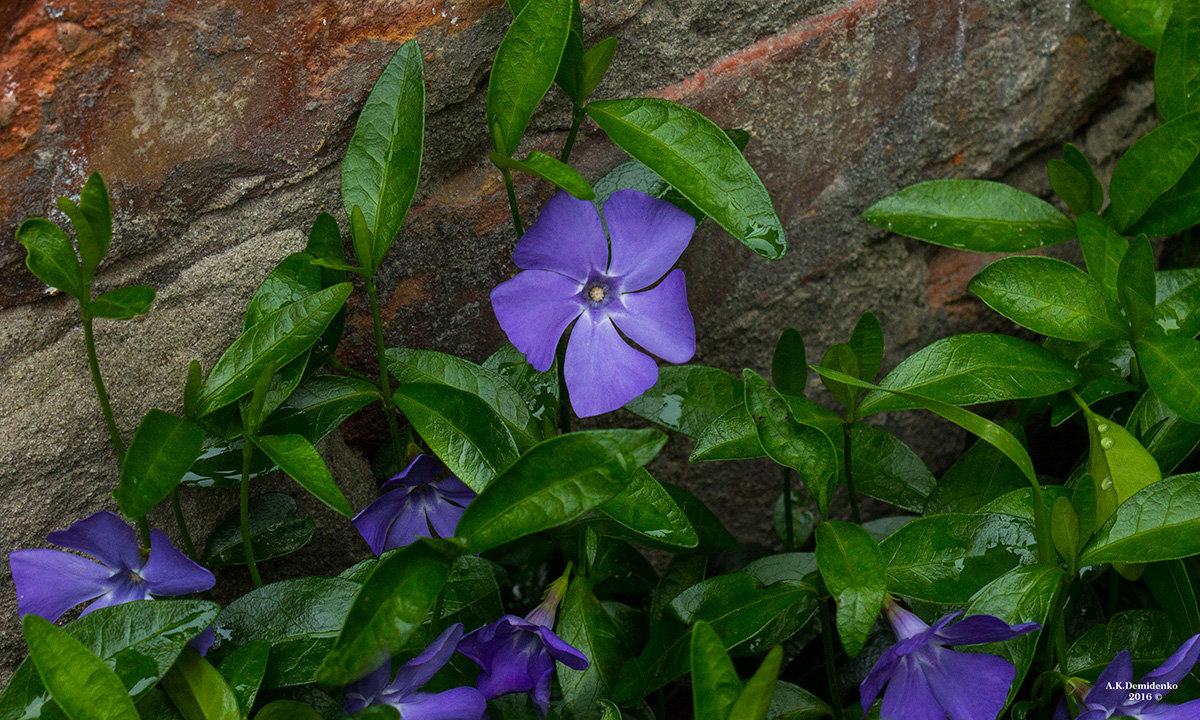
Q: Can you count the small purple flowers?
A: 7